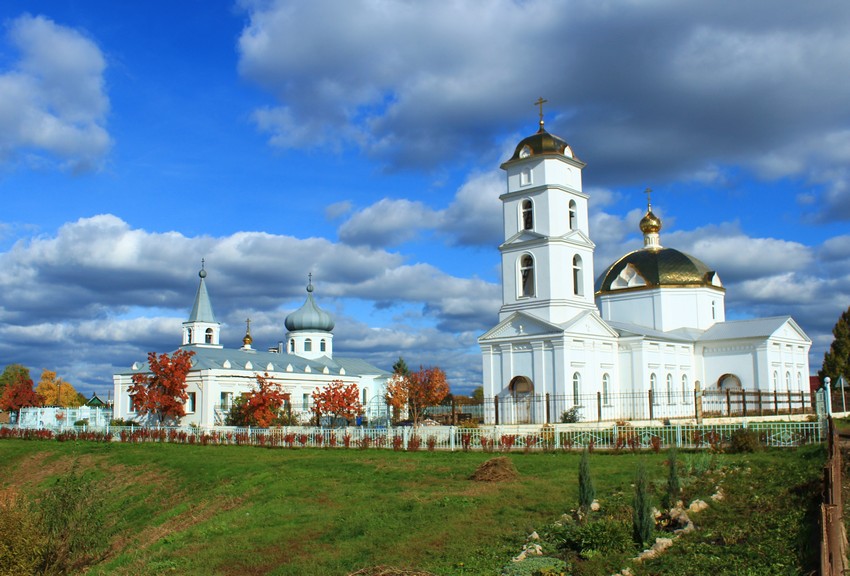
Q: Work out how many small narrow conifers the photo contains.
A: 3